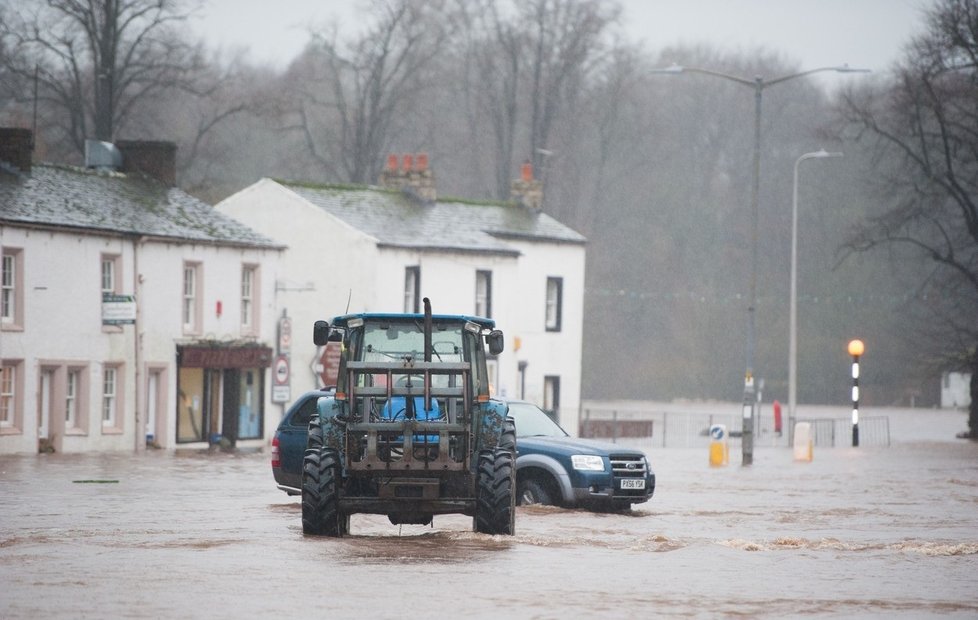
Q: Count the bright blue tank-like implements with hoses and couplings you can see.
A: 1